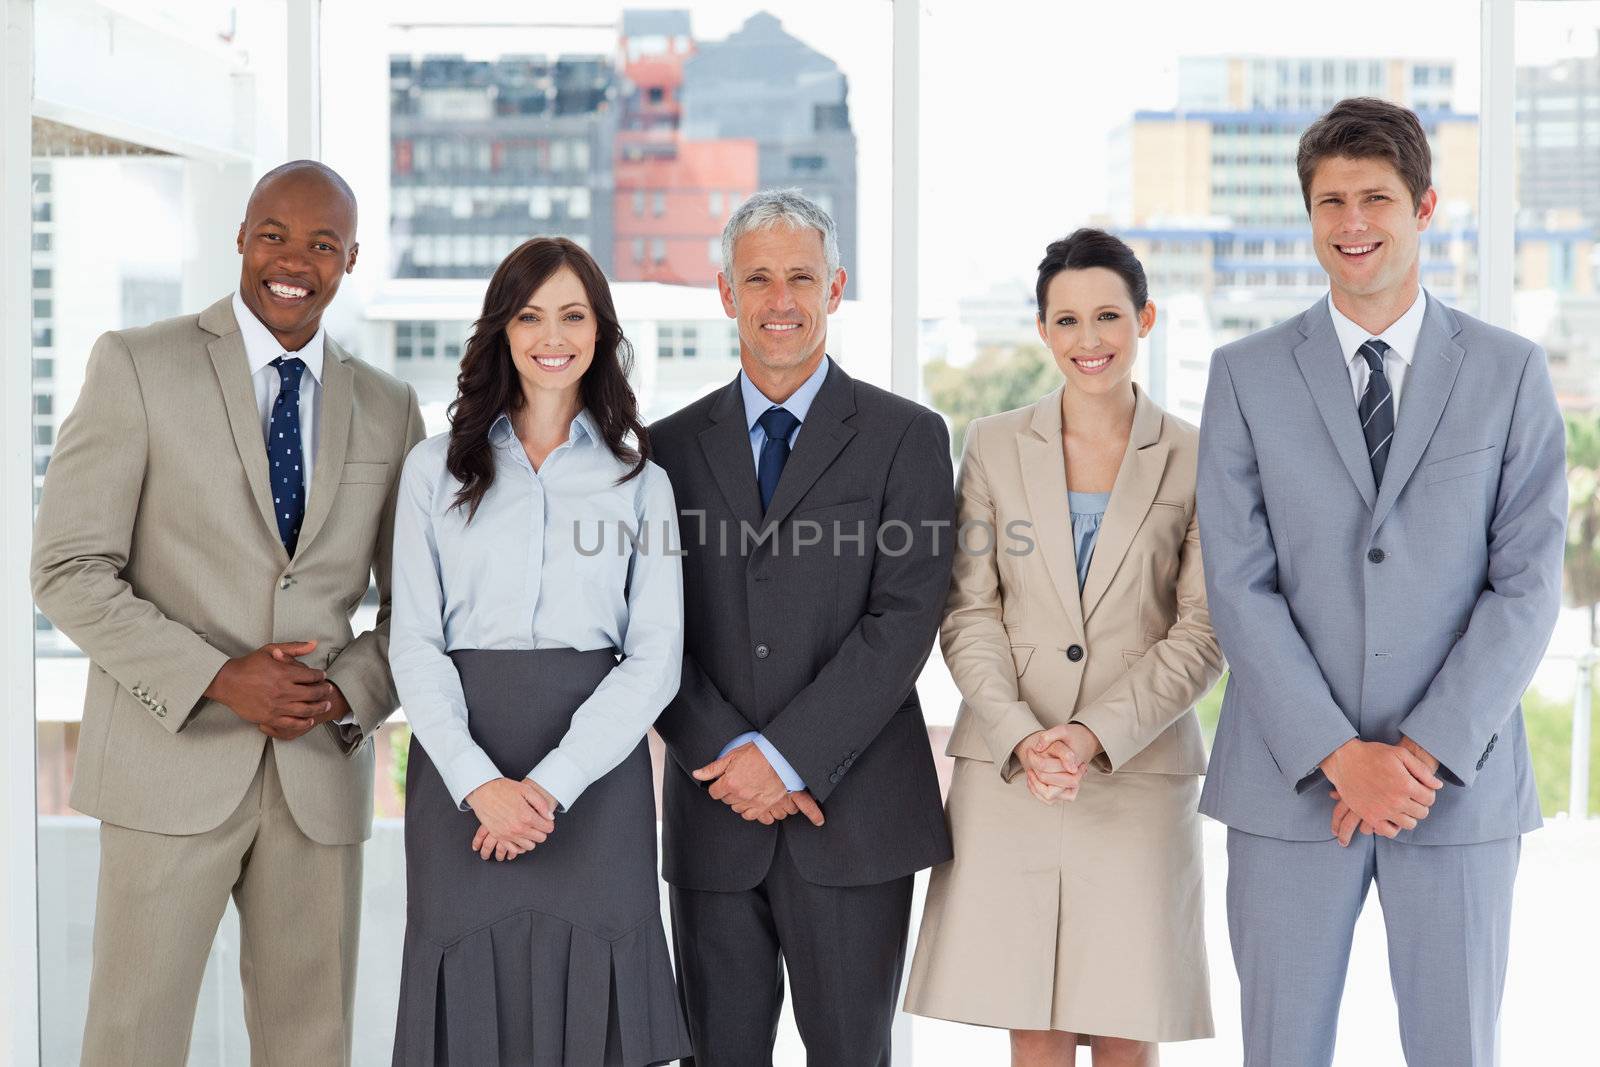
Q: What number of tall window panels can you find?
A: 4